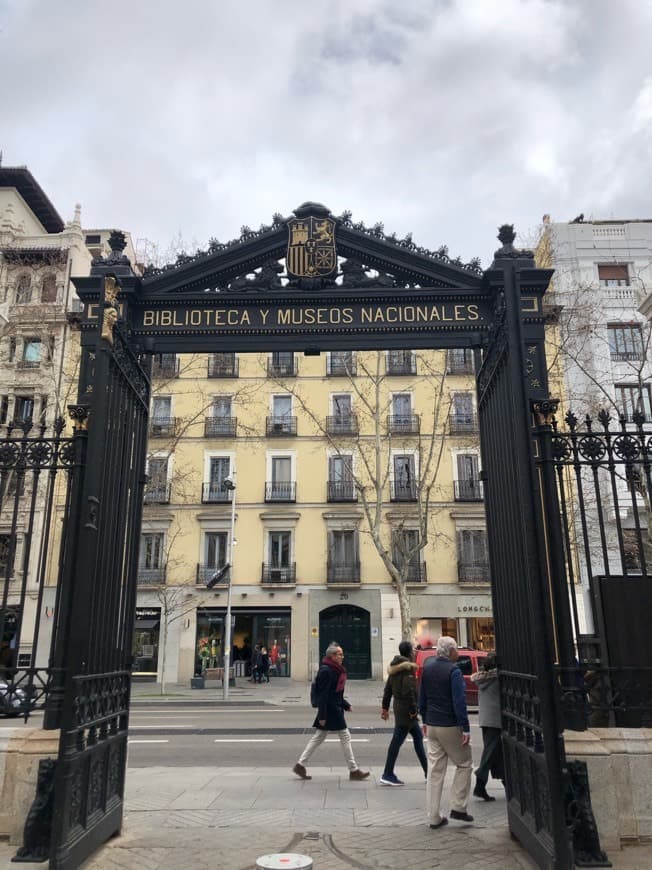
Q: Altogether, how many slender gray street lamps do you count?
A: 1